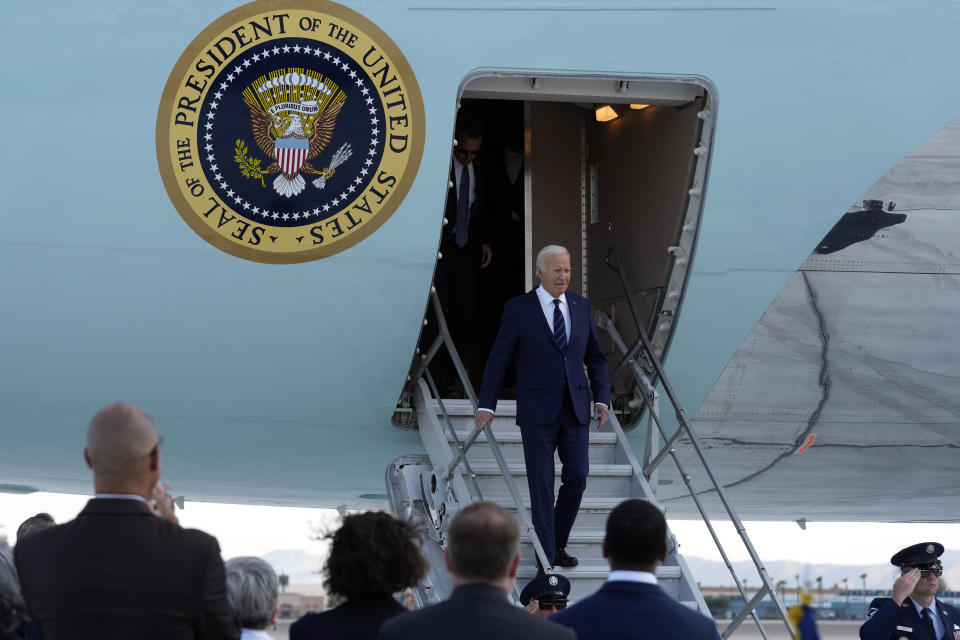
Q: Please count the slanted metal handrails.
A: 2